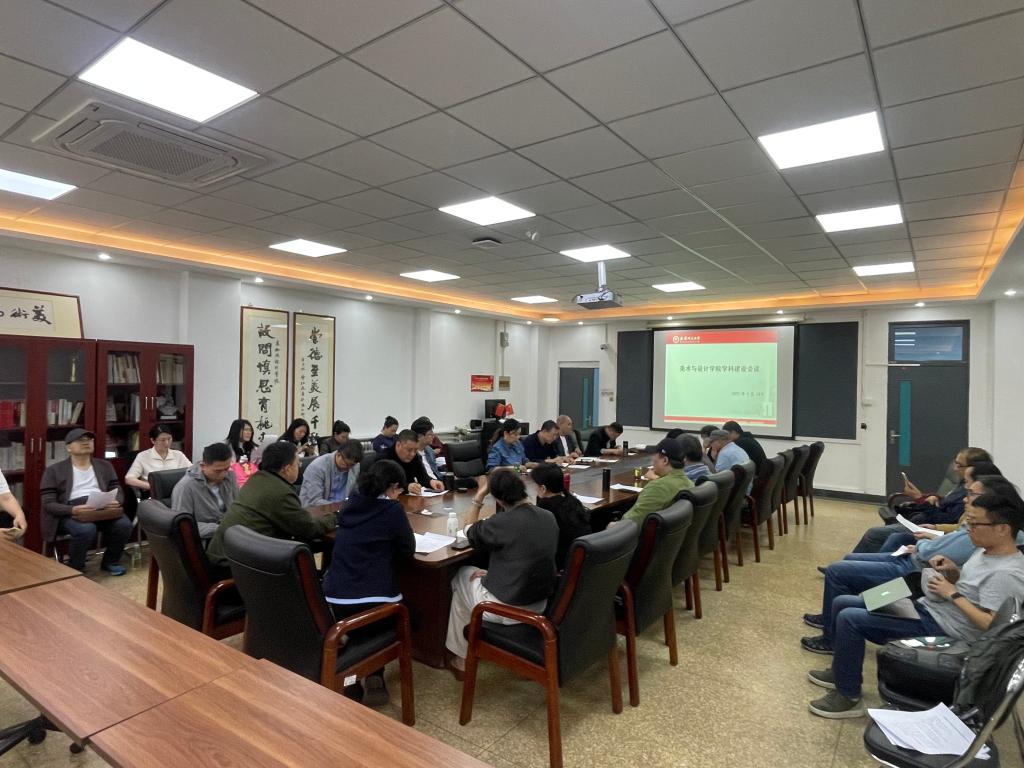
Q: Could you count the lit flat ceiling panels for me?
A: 11